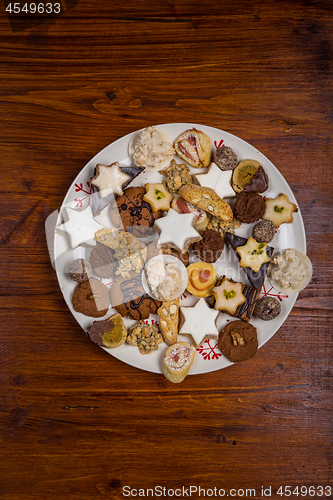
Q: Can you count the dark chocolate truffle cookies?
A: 4